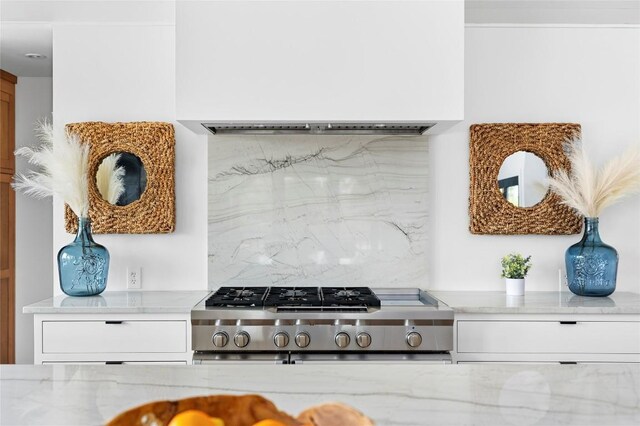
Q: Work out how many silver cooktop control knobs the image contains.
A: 7